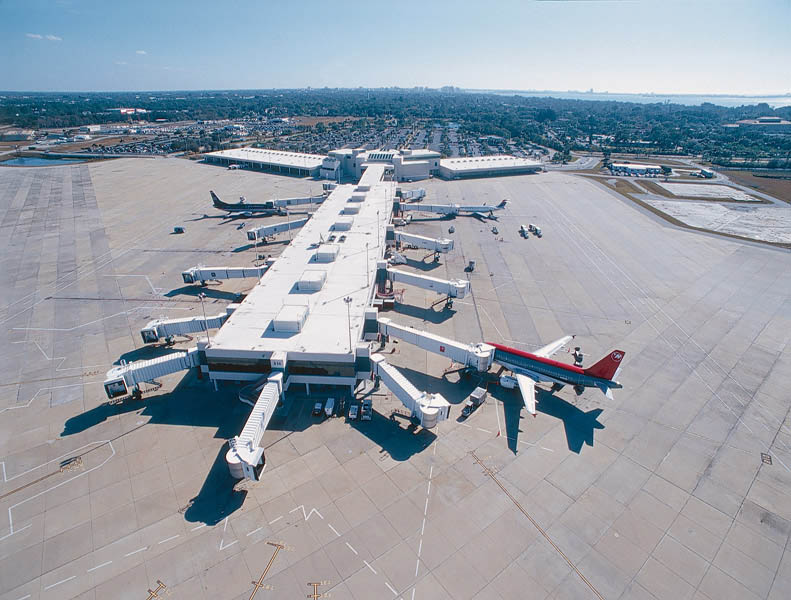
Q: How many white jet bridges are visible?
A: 13